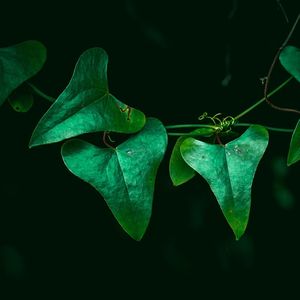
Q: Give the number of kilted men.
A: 0